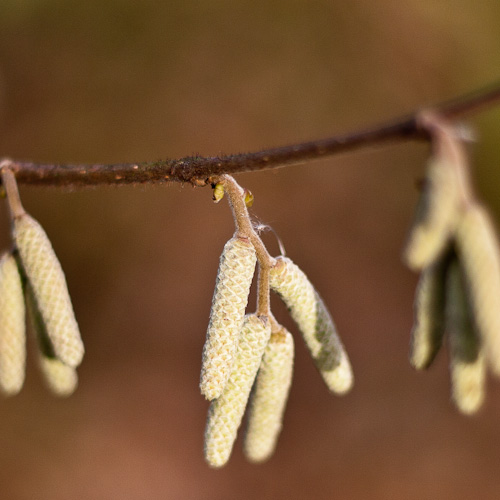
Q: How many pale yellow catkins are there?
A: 11